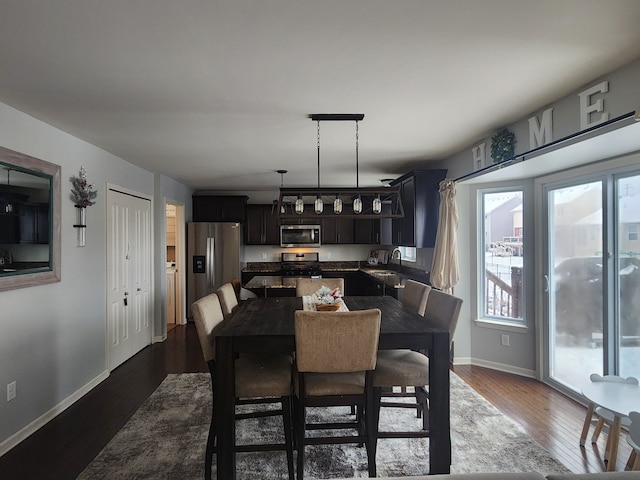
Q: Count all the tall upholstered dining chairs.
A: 6